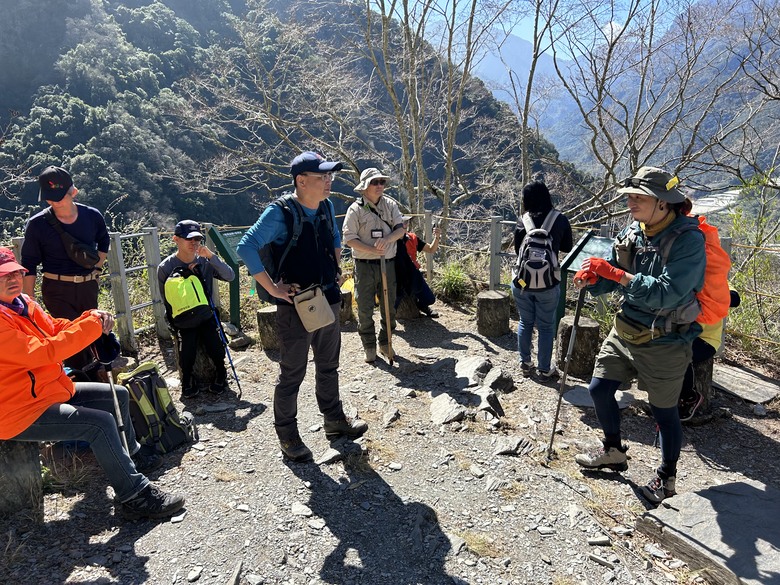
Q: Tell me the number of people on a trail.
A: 9